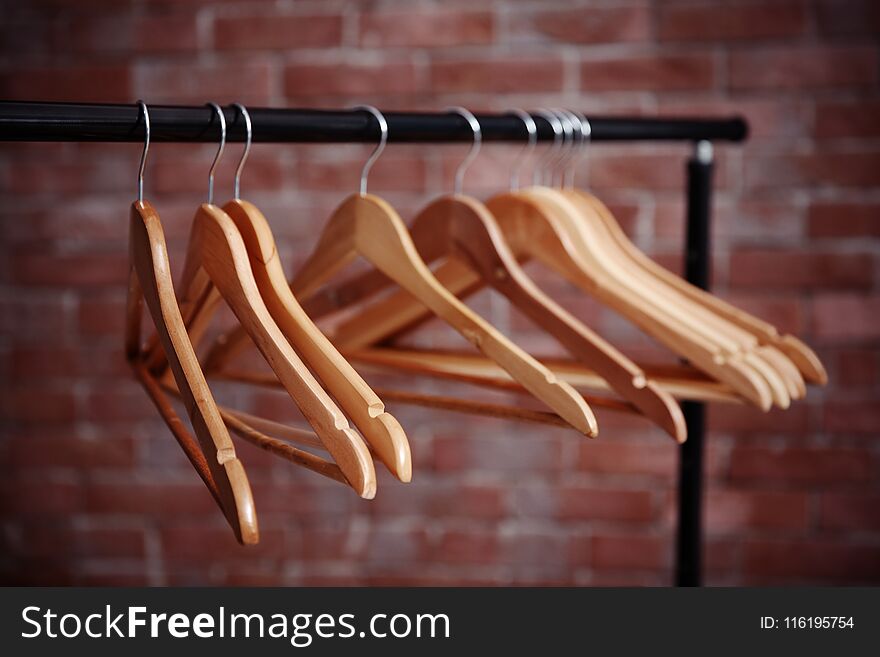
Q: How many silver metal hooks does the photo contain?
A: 10